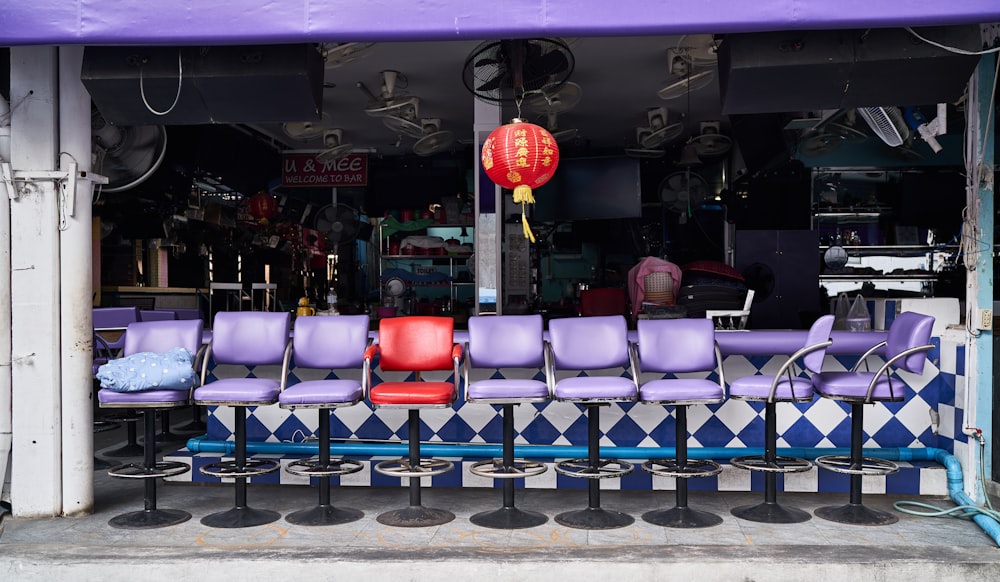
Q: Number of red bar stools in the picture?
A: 1